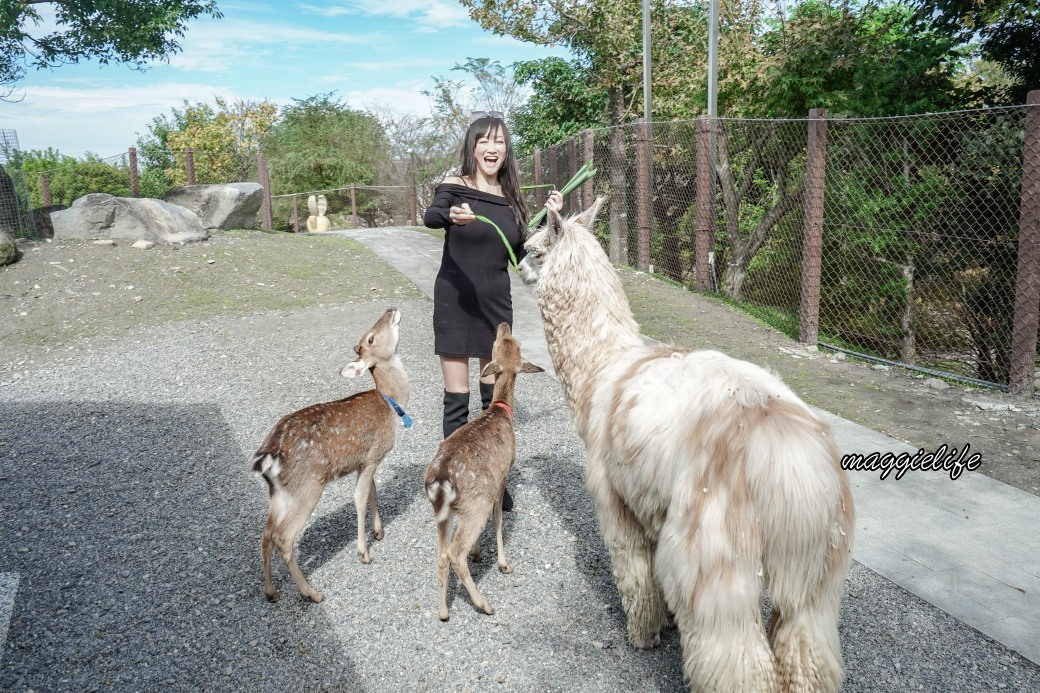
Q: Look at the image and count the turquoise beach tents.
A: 0